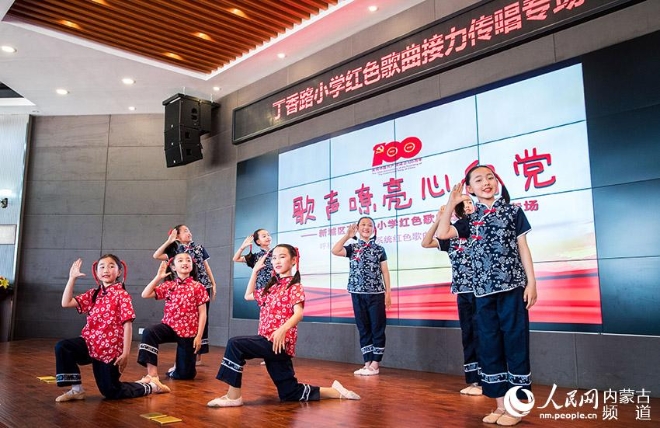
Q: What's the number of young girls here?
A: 8